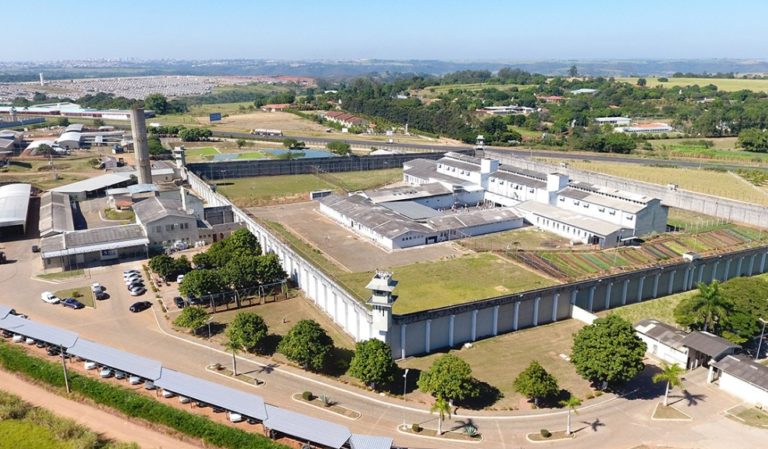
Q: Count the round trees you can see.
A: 7